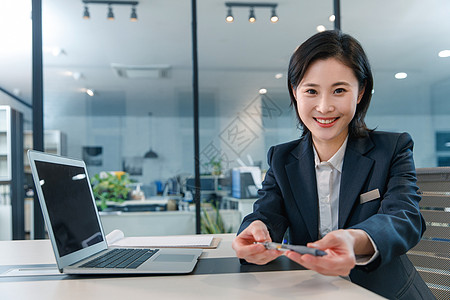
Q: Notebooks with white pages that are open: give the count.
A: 1